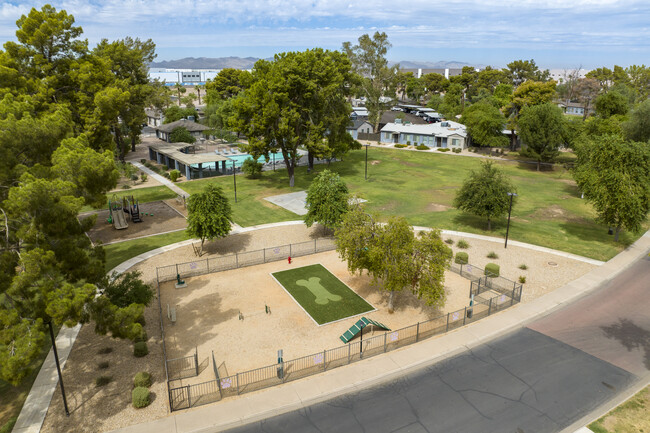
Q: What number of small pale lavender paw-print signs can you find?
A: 8